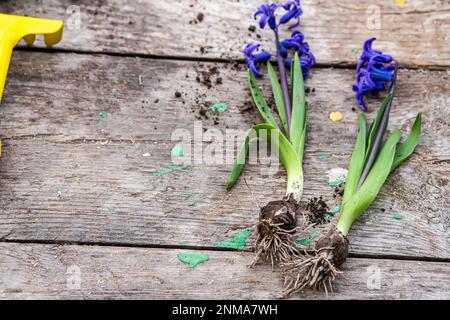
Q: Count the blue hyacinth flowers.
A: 2